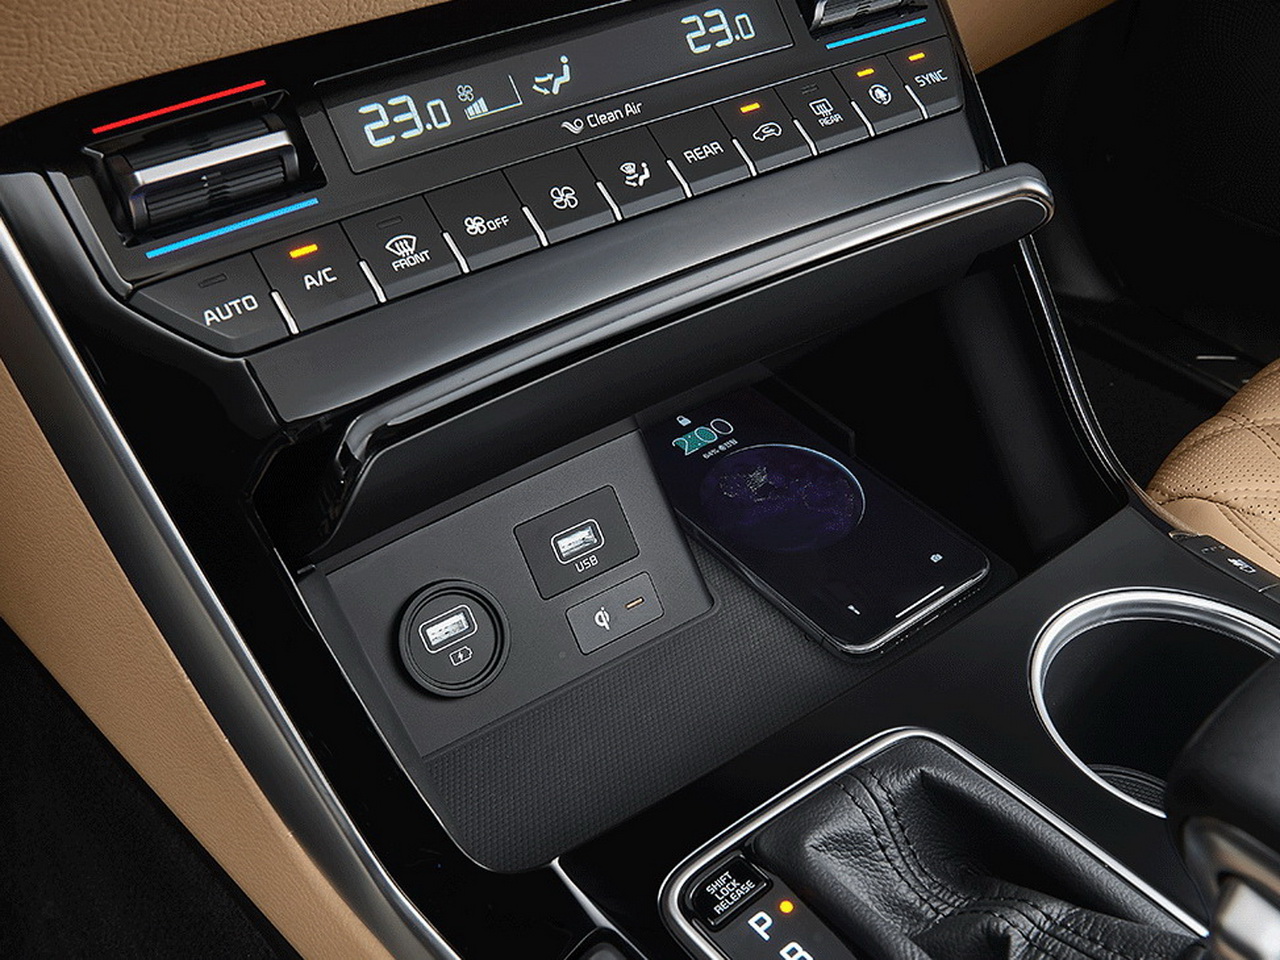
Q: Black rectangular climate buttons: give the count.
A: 11